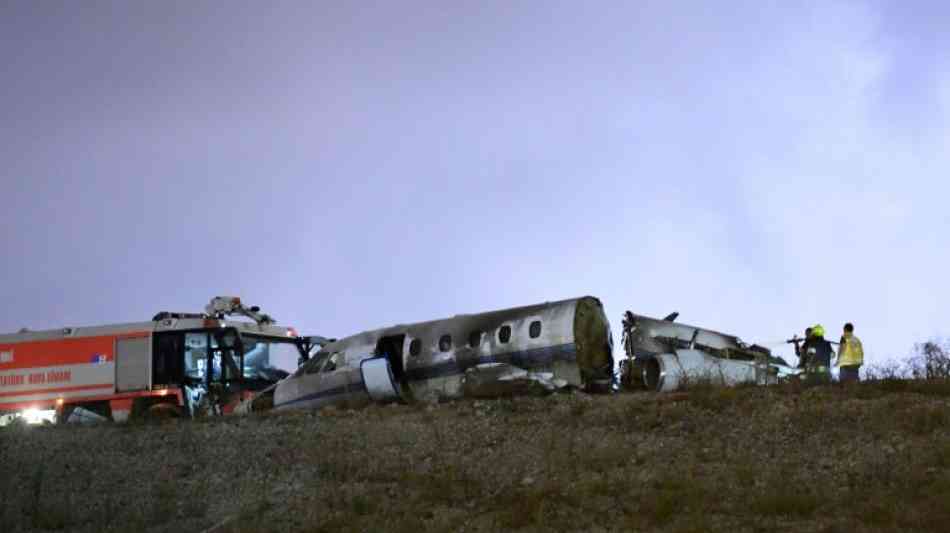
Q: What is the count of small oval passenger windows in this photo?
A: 5